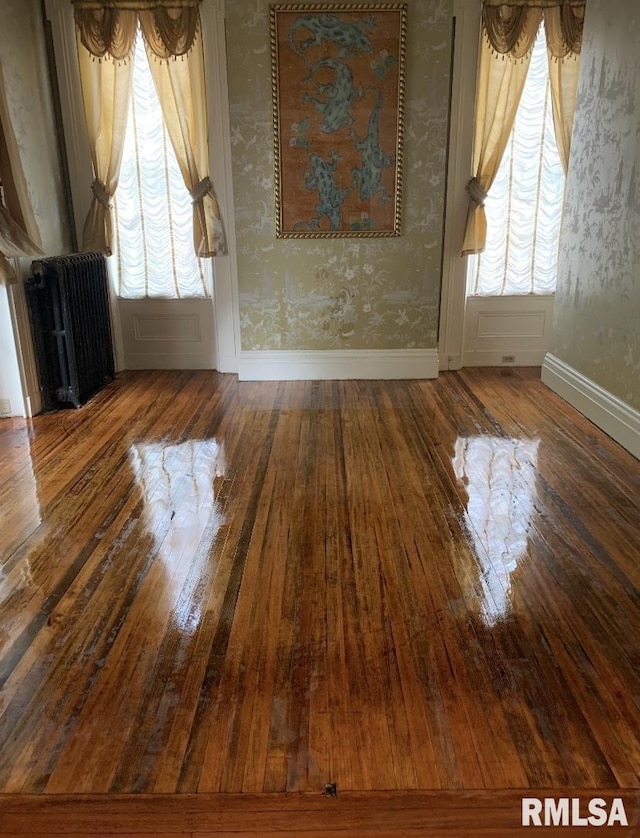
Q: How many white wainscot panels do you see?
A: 2